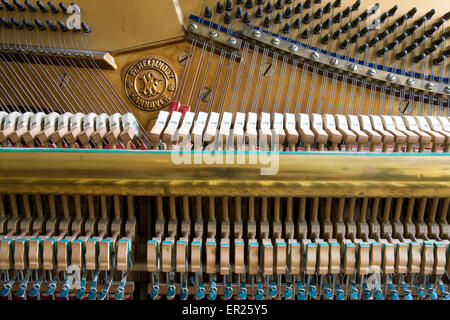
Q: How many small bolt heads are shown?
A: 14